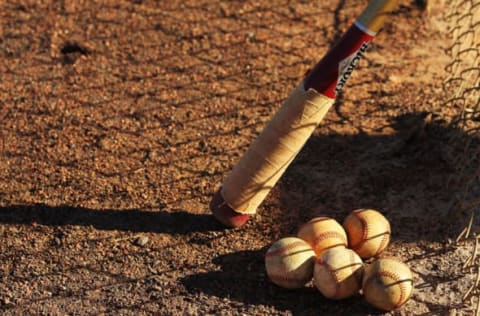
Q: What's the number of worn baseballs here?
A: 5